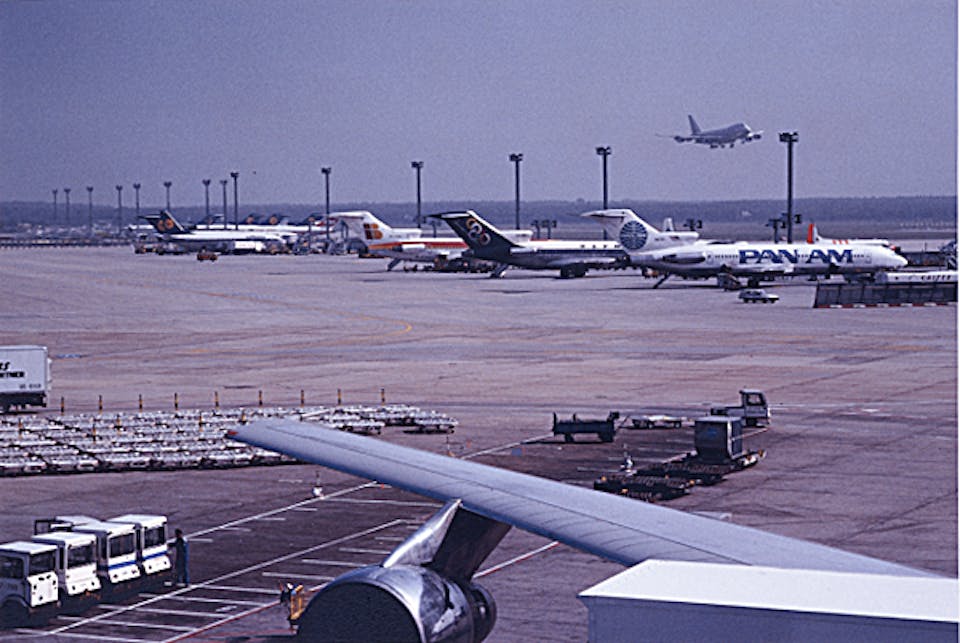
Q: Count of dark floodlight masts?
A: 14